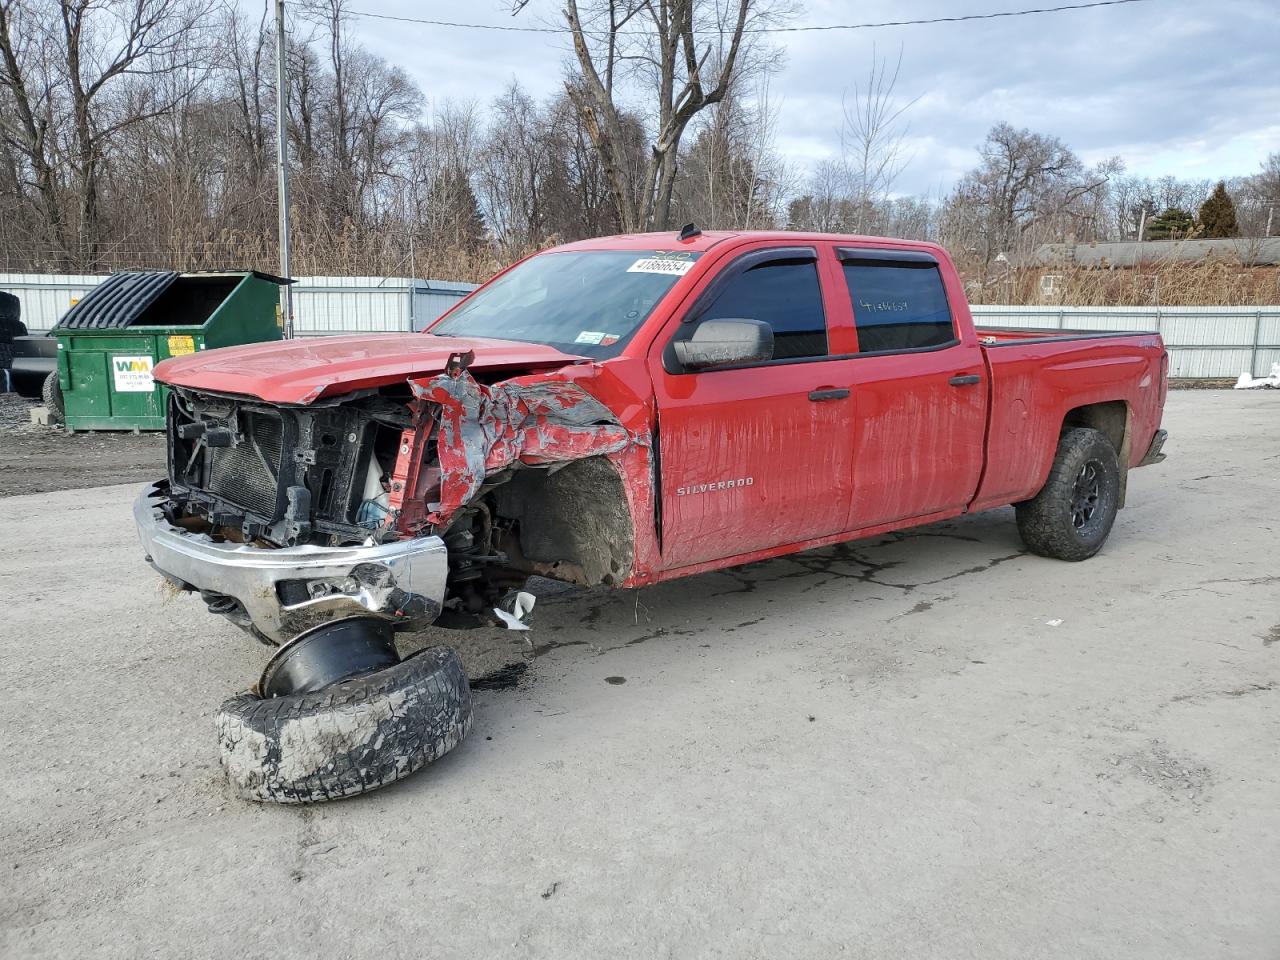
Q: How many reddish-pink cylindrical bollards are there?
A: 0